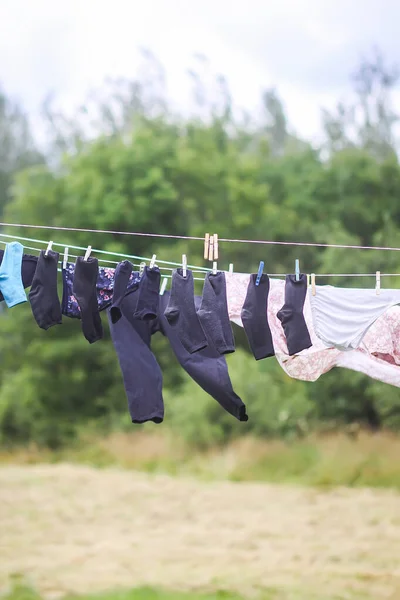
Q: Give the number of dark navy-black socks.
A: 8